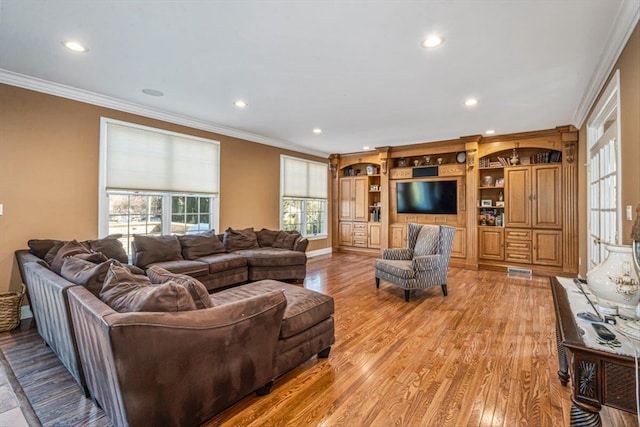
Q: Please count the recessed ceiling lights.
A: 7